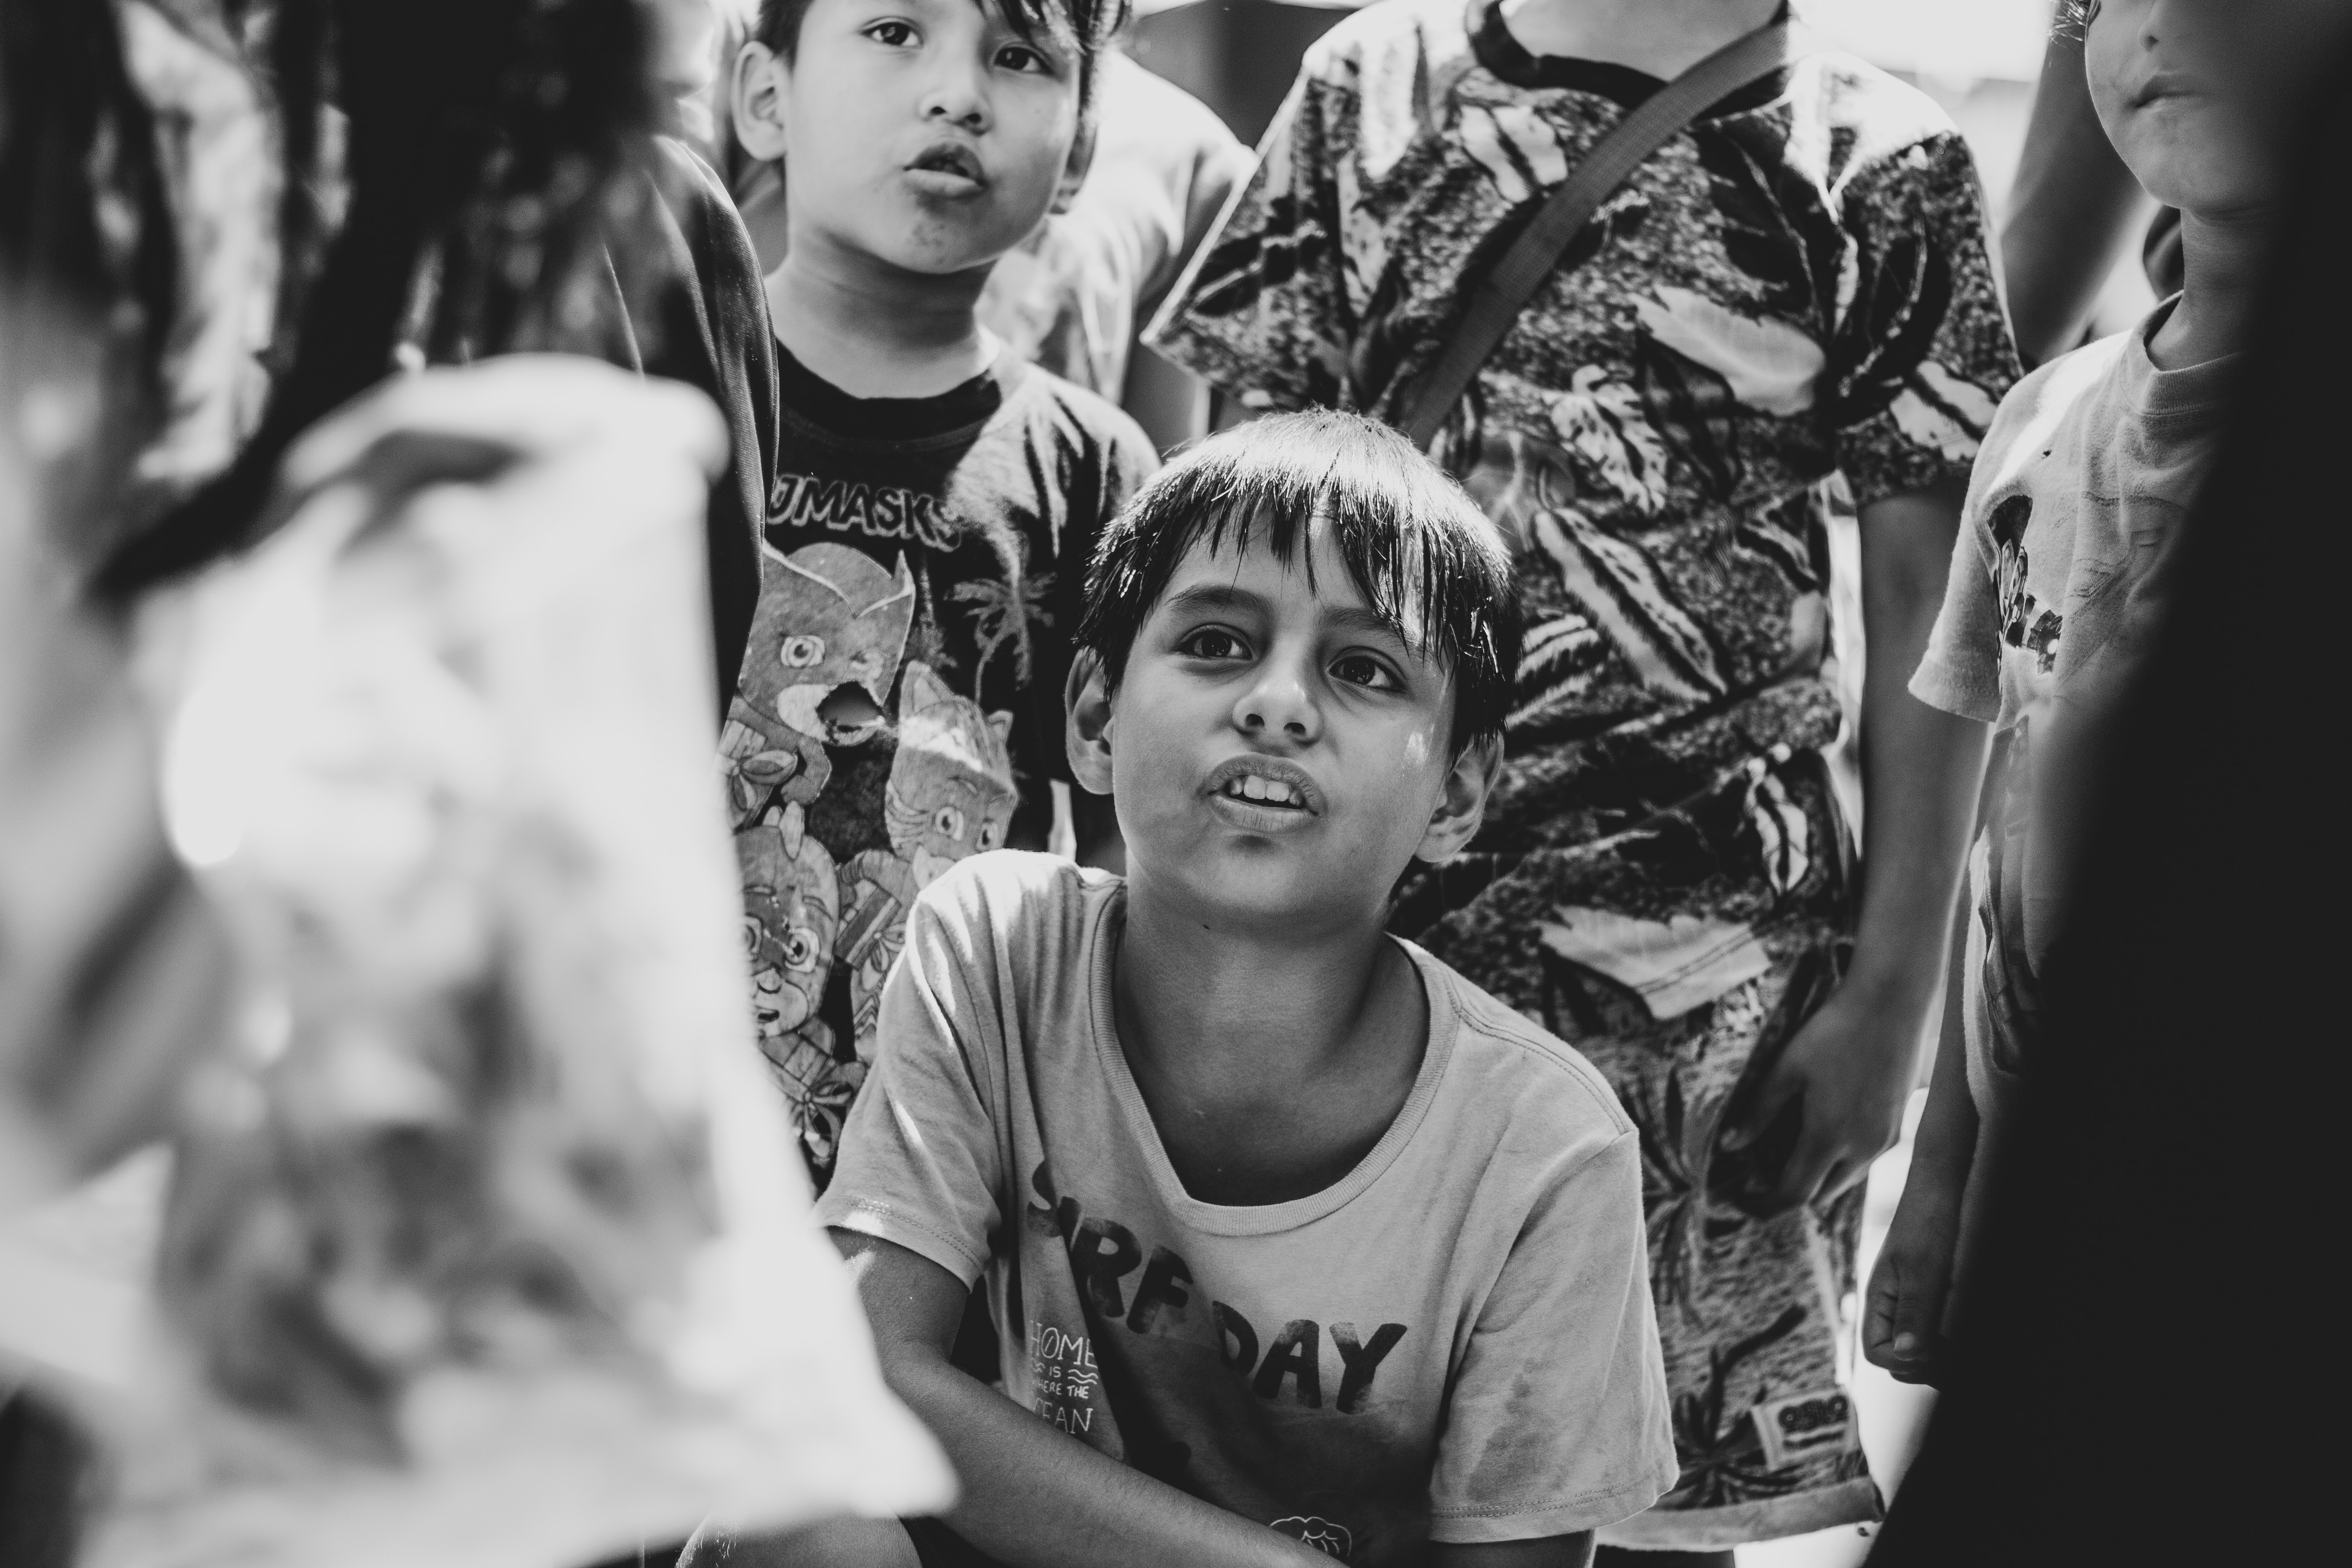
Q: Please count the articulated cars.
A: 0